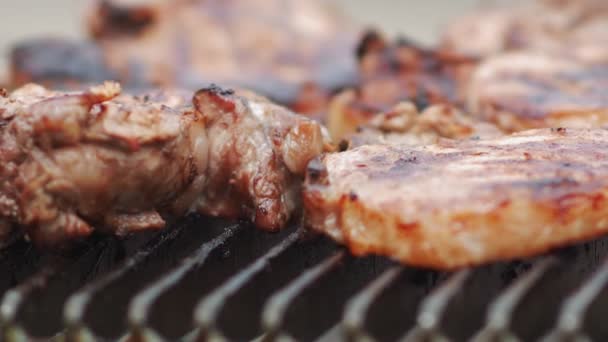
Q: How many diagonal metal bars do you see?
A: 9